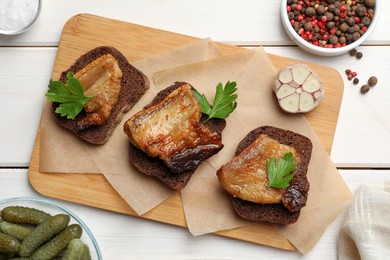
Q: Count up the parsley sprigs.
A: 3